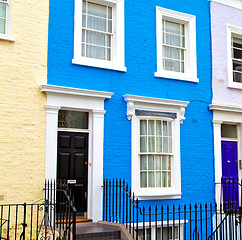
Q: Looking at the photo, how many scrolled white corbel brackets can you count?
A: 2